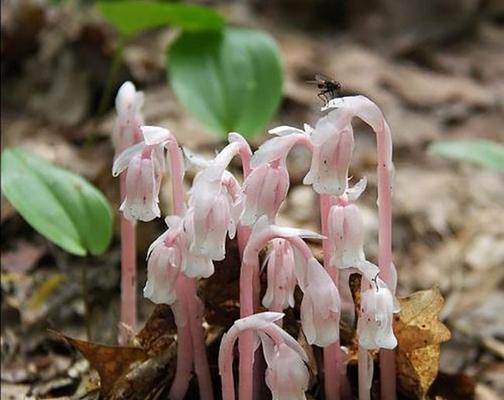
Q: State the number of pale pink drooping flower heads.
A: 11